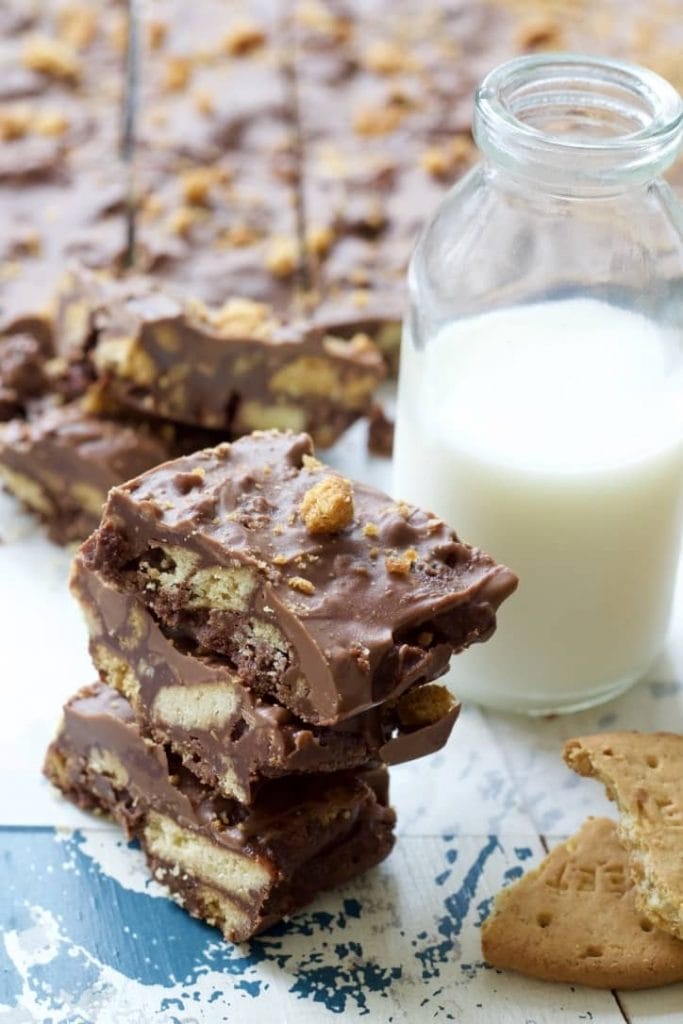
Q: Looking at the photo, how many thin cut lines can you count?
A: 2